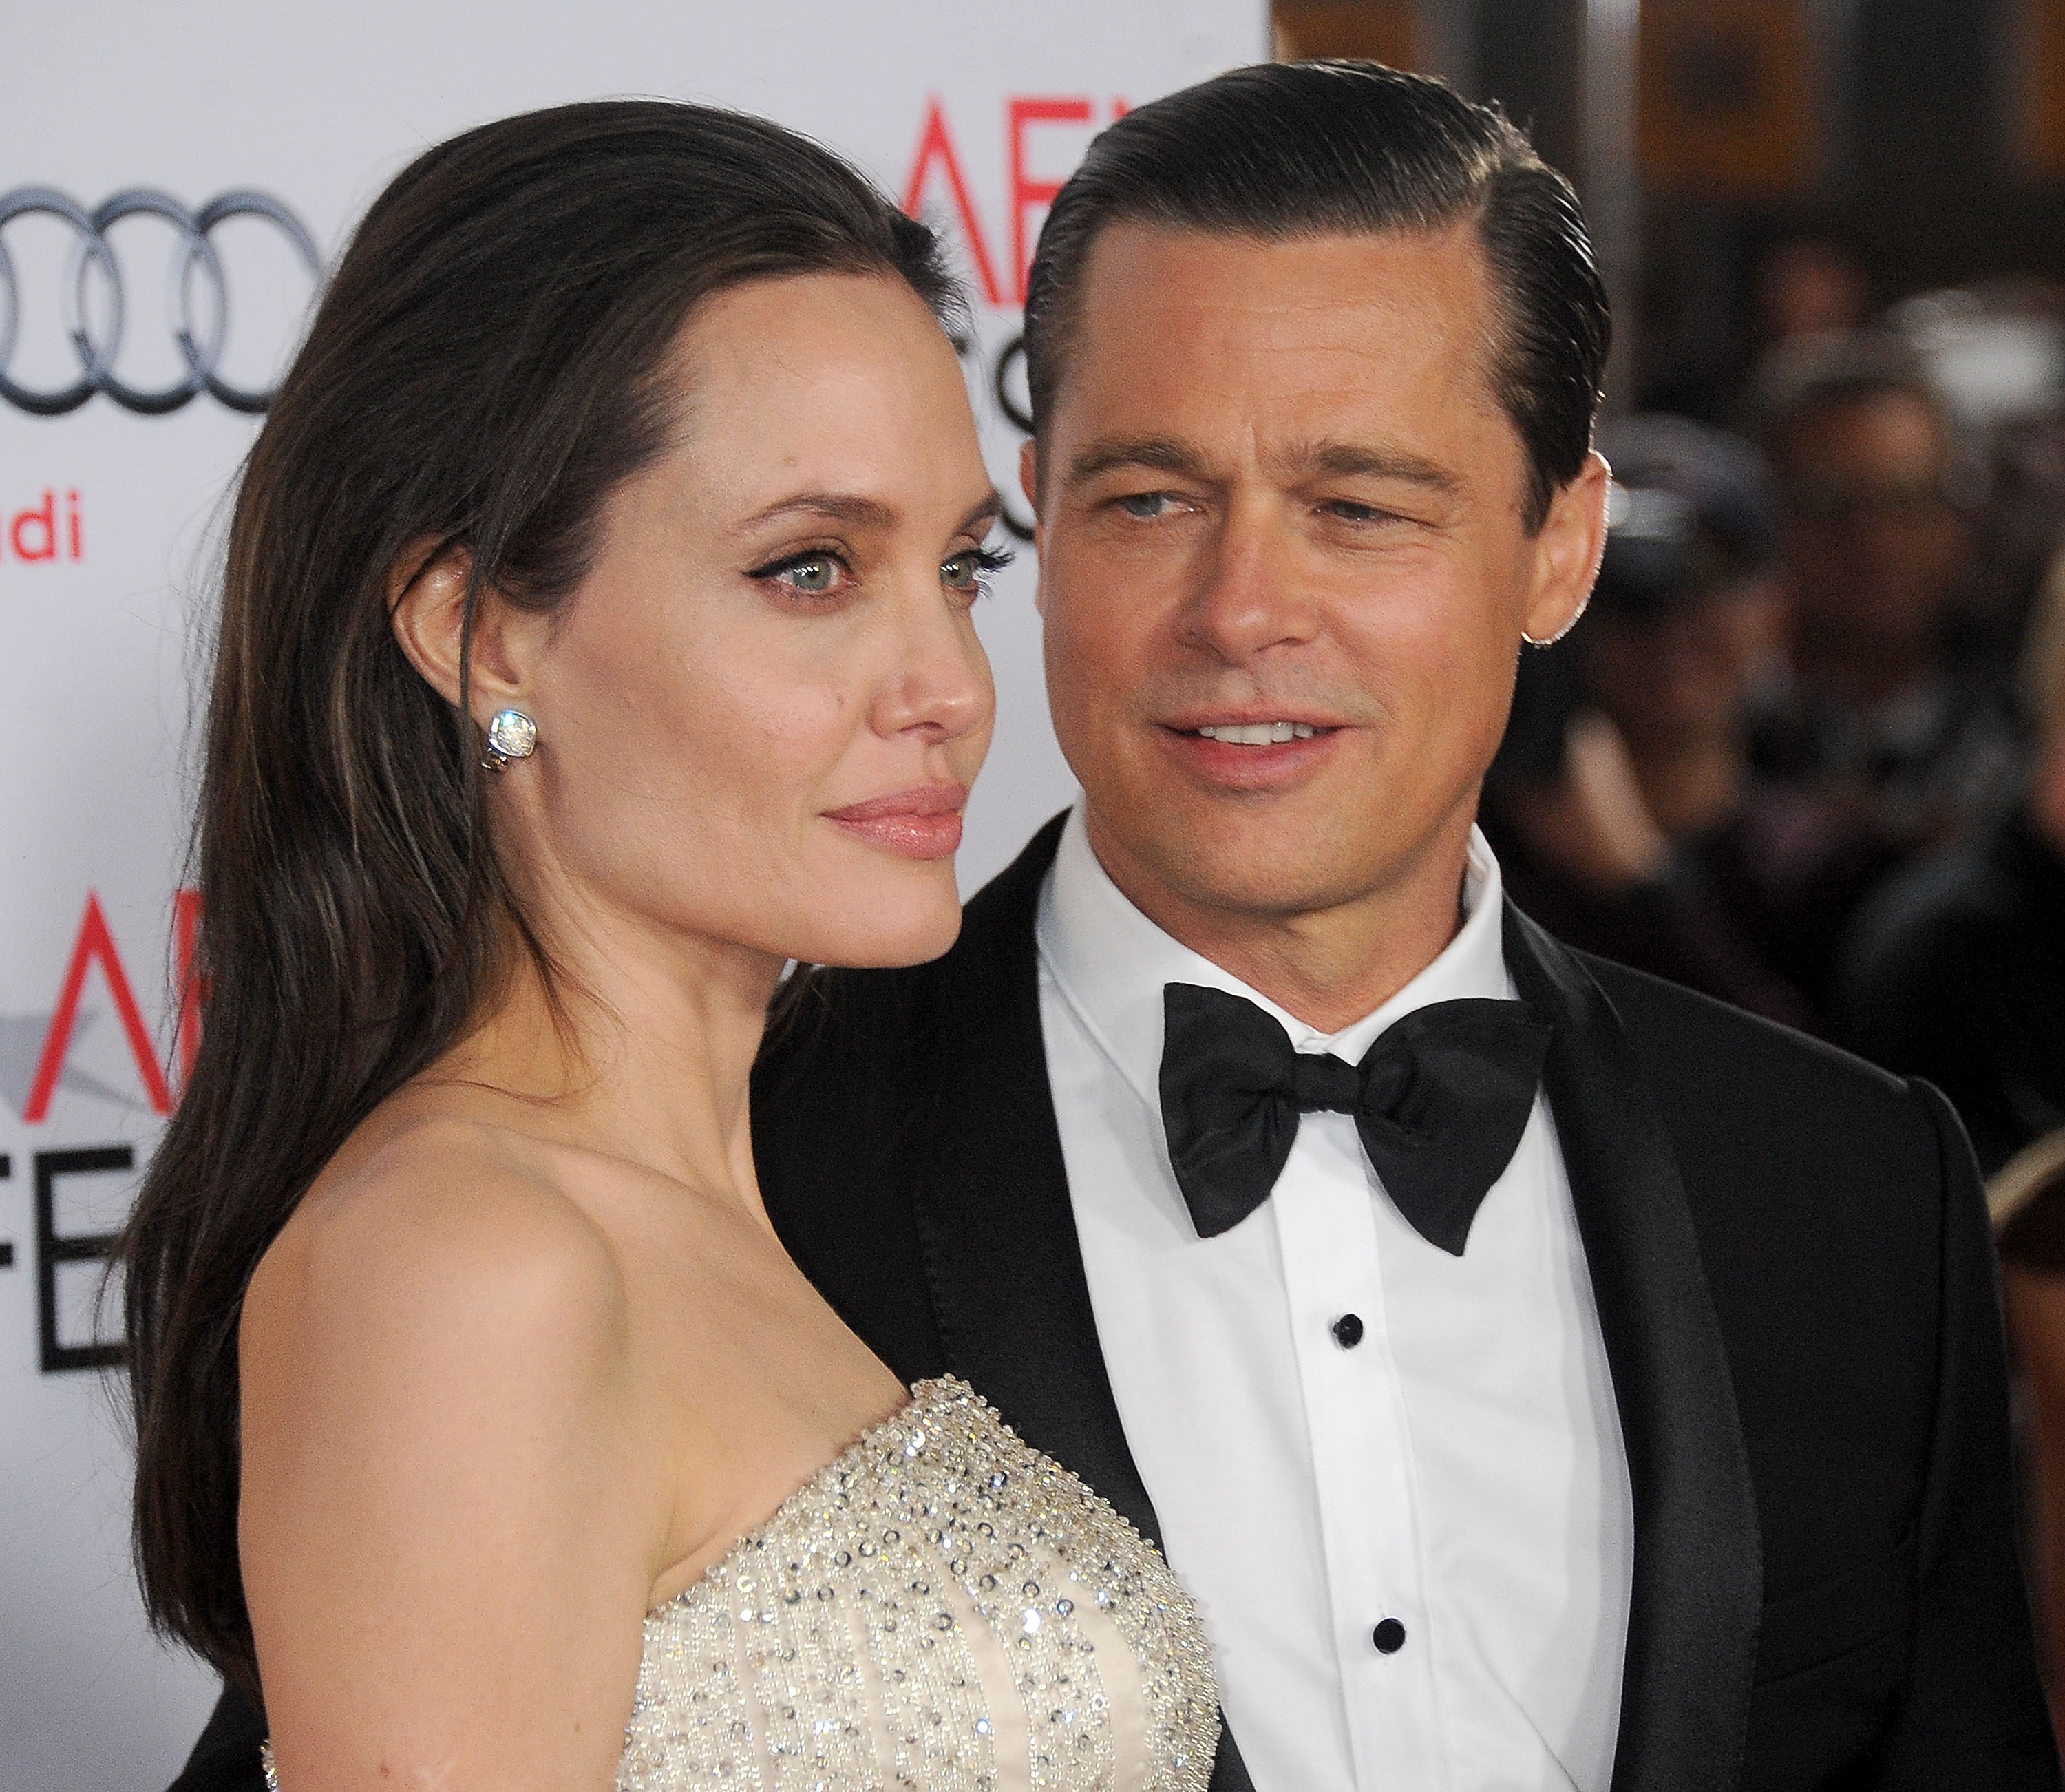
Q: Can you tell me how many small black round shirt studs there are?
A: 2